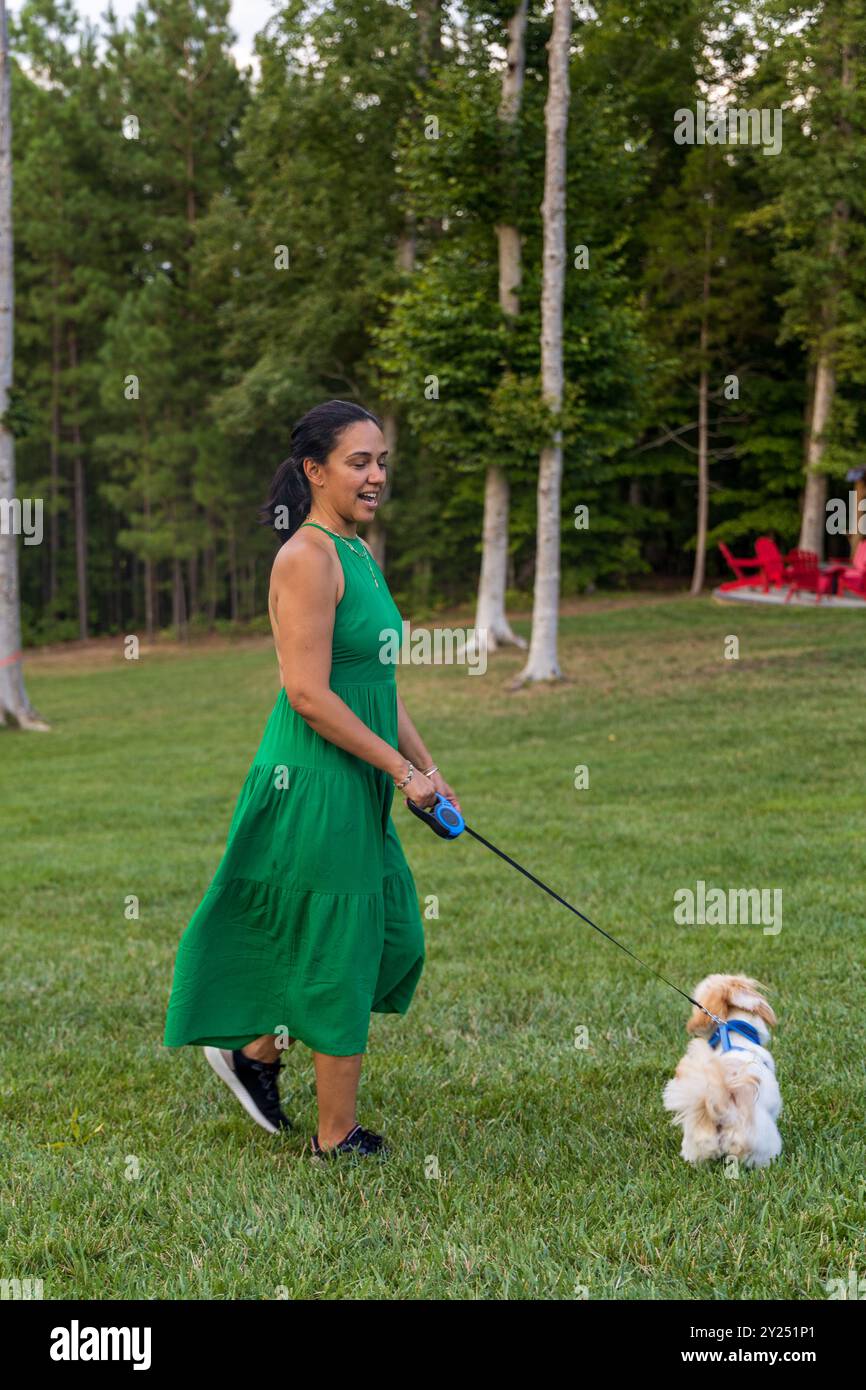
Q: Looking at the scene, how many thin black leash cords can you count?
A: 1